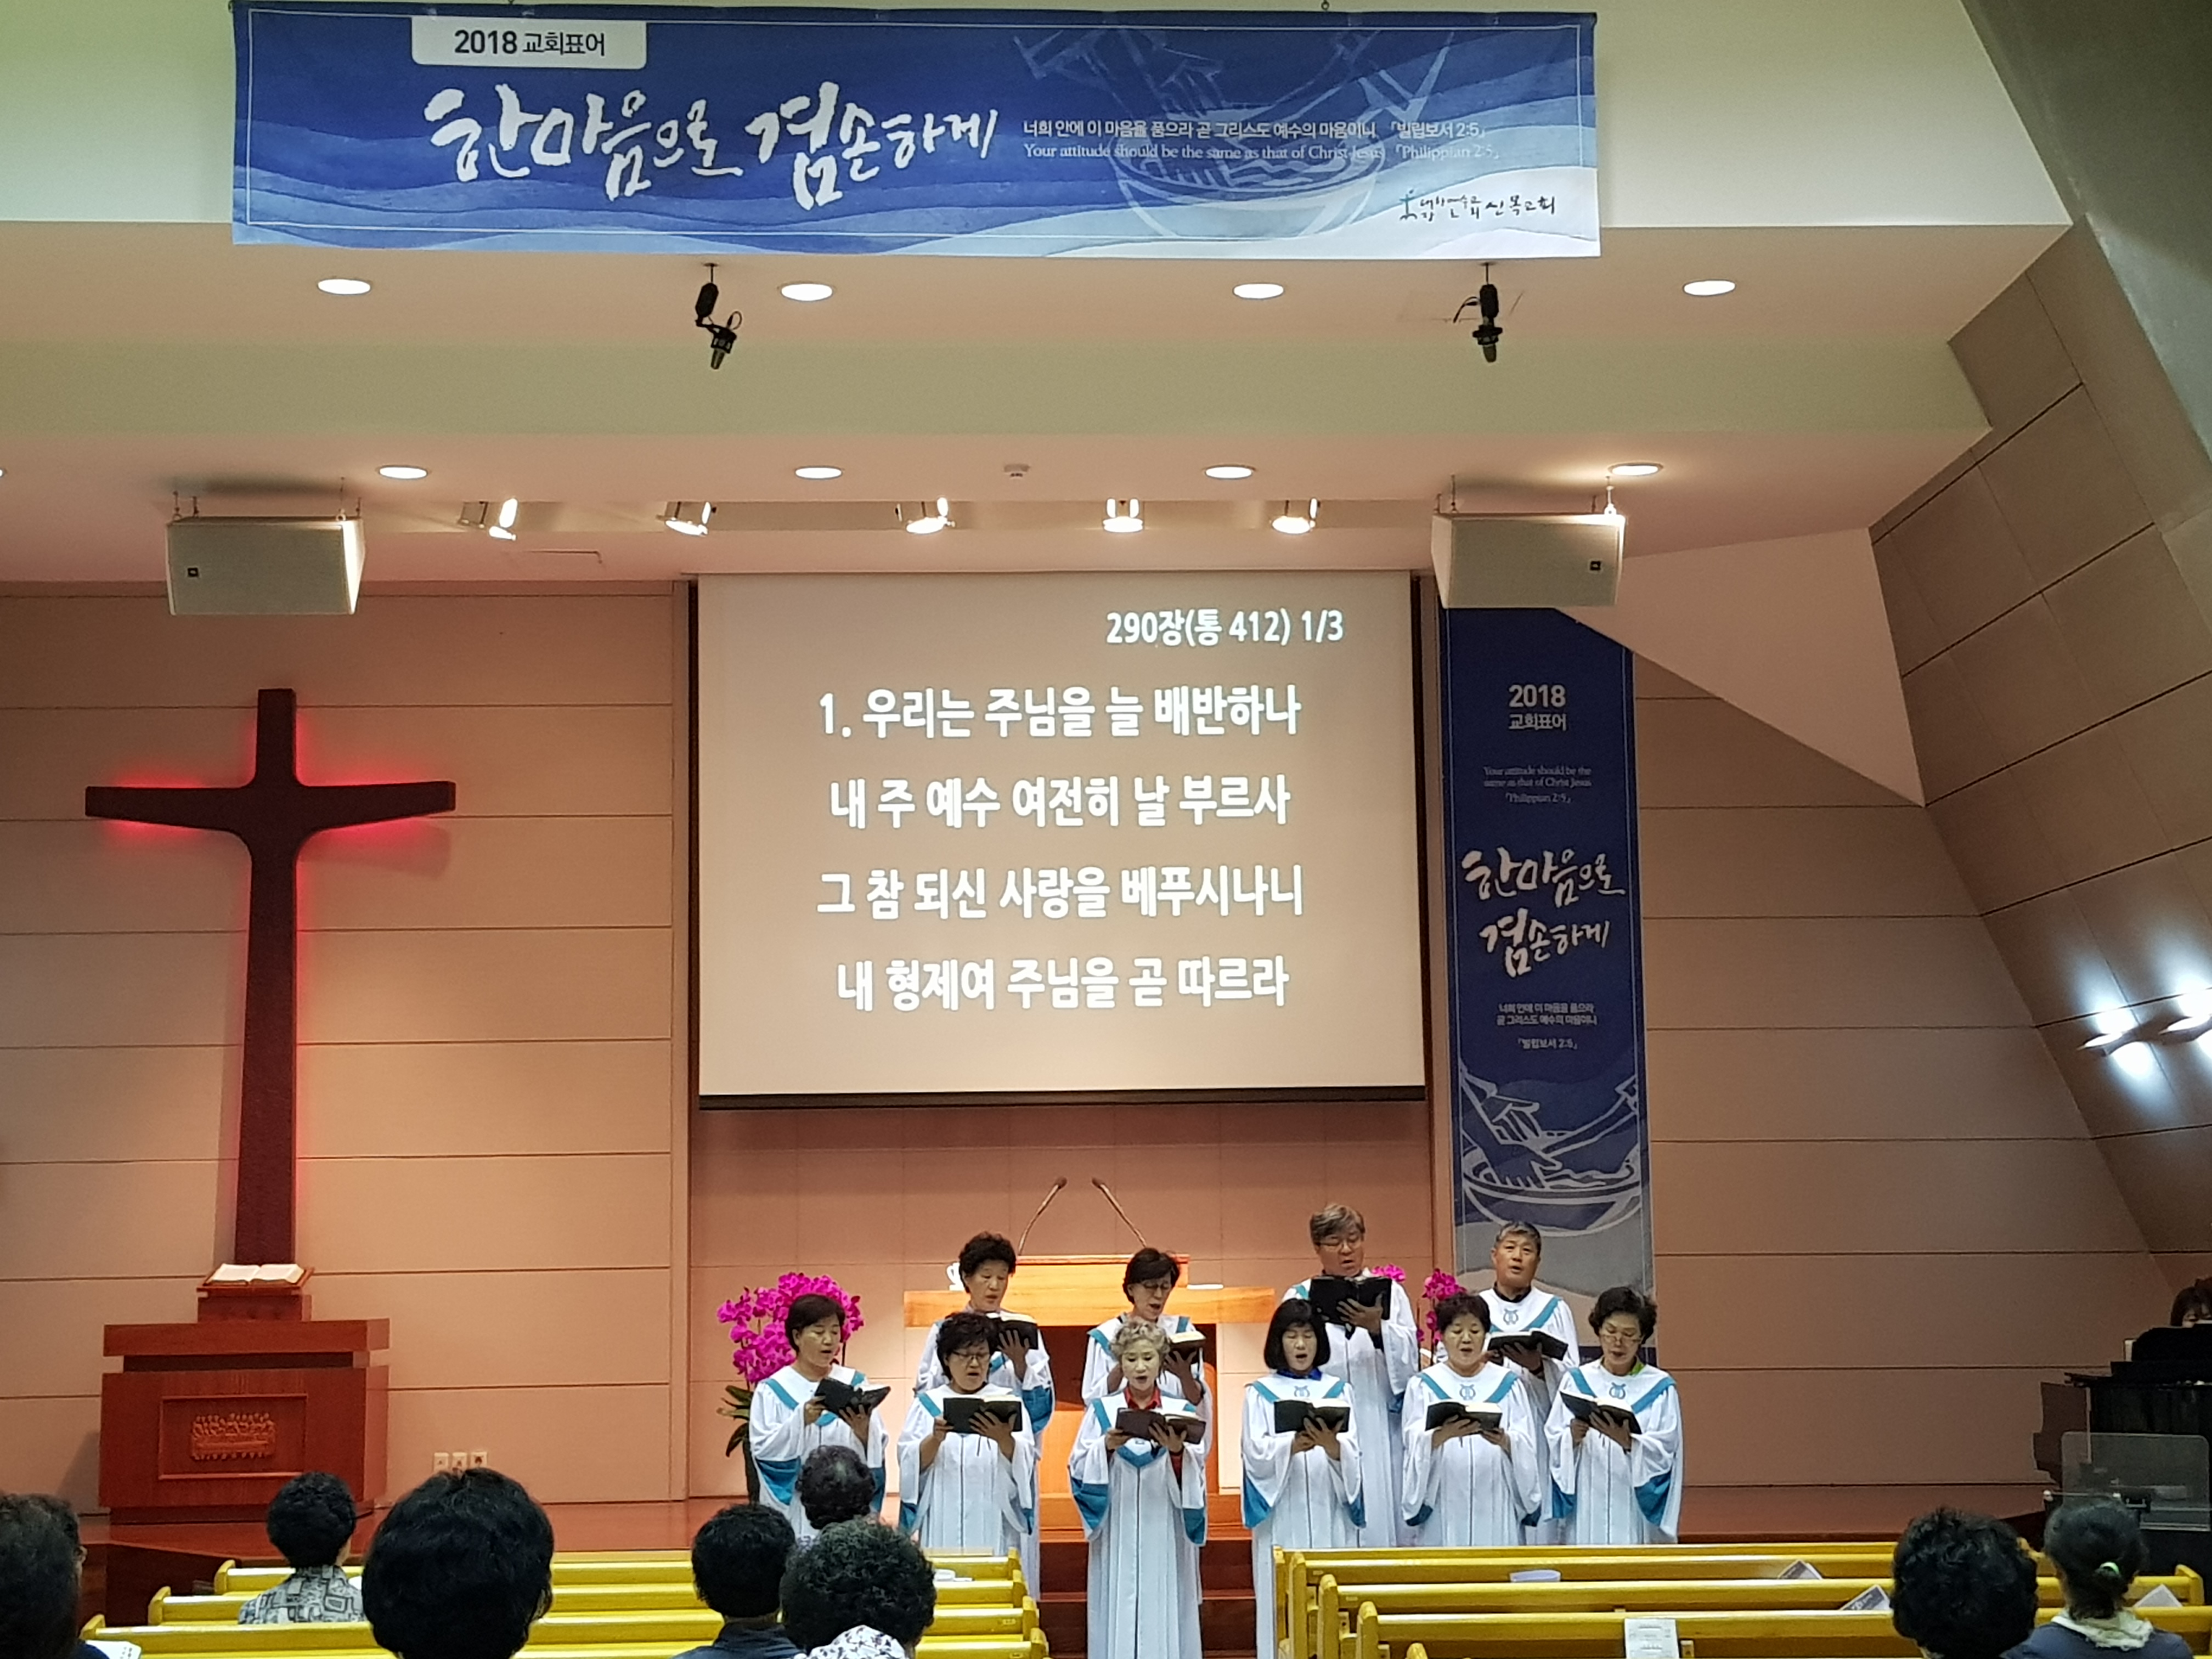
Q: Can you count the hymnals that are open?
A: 10